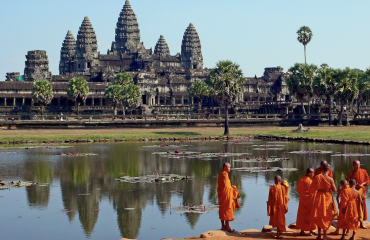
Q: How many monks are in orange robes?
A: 8